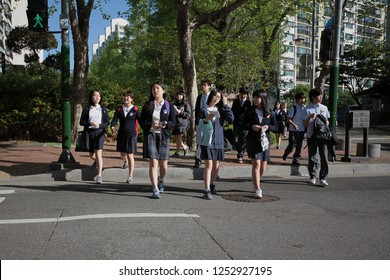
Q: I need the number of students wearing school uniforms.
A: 12